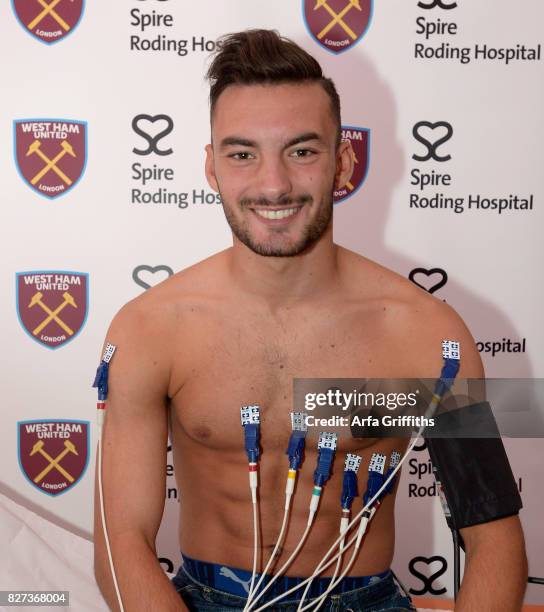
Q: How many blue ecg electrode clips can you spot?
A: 8